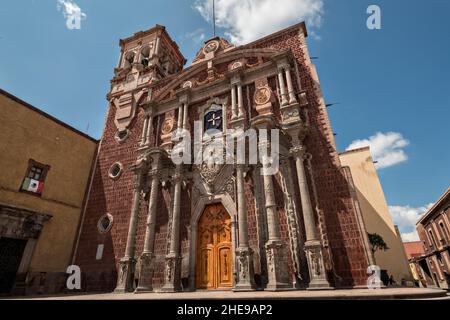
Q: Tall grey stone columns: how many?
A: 6